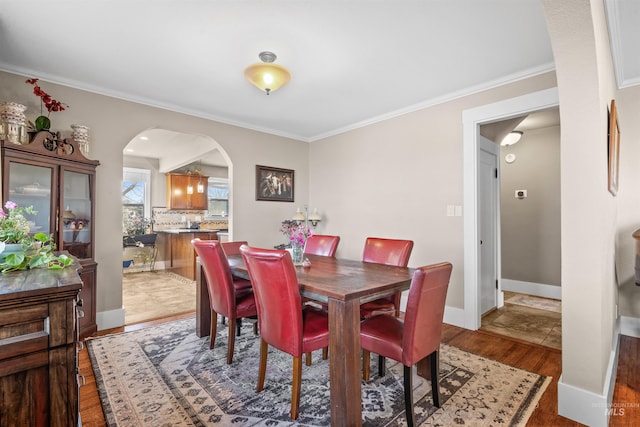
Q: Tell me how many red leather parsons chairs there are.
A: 6